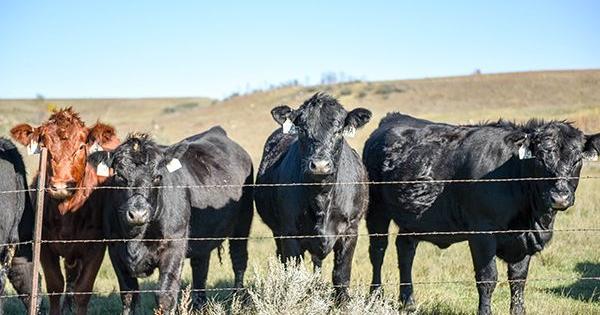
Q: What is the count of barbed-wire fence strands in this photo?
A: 3